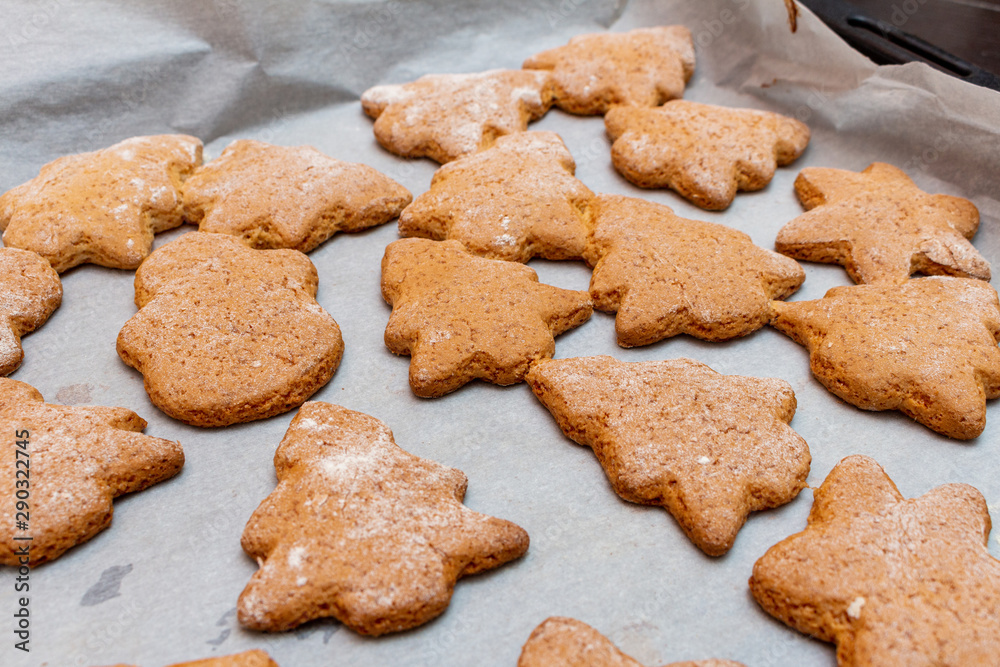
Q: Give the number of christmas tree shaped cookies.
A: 12